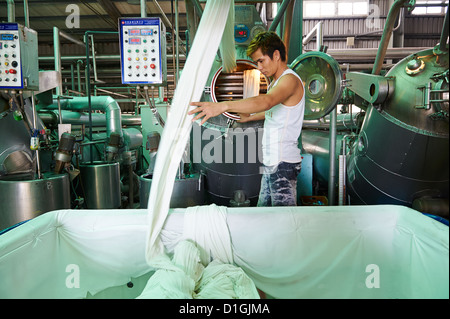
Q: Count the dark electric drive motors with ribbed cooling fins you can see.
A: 3